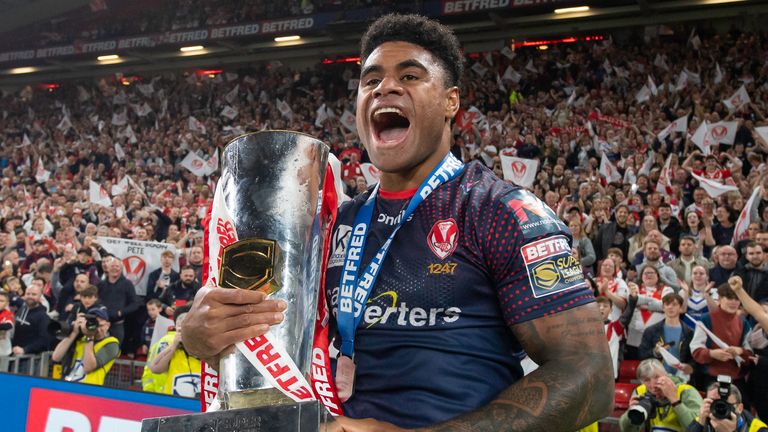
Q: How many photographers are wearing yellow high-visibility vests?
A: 4